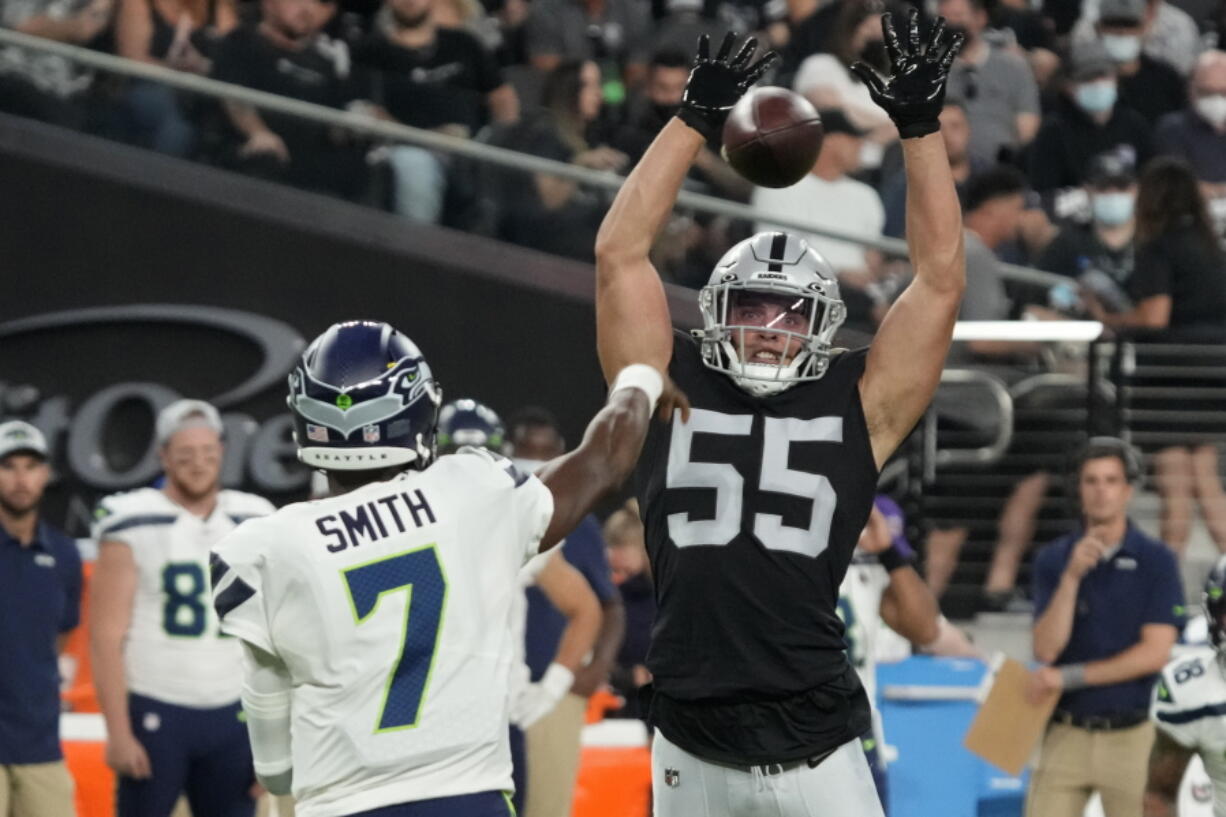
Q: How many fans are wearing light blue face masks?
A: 3